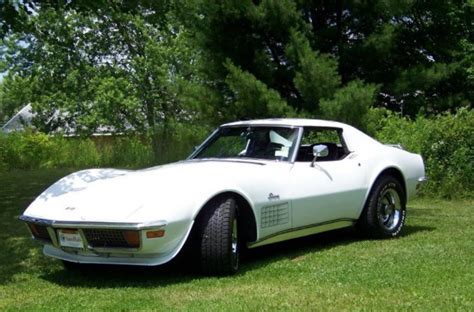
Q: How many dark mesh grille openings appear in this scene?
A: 2